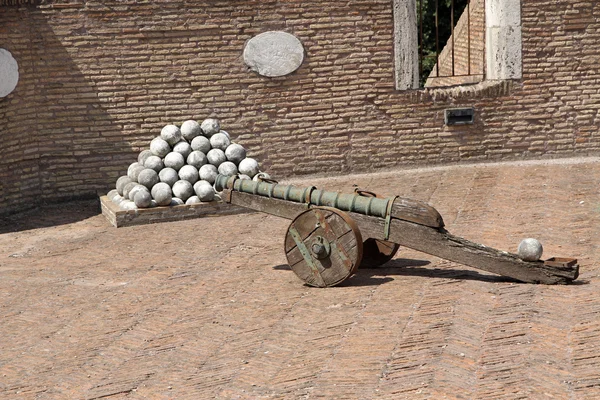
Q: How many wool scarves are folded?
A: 0